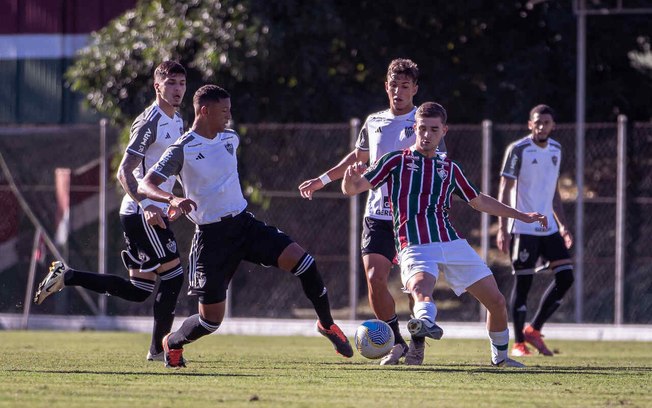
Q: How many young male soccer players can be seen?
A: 5